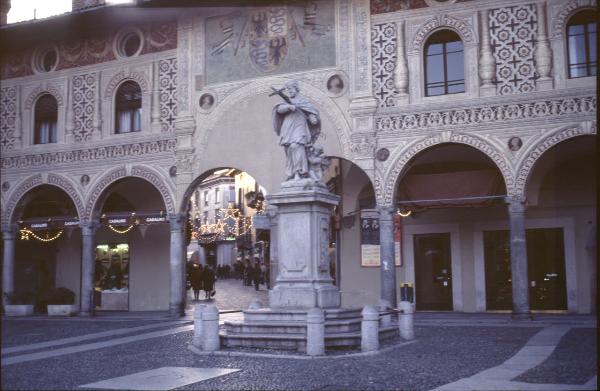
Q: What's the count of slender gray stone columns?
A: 5